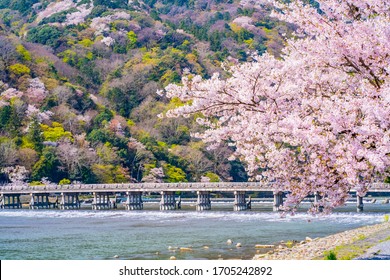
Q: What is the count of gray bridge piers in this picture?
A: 11